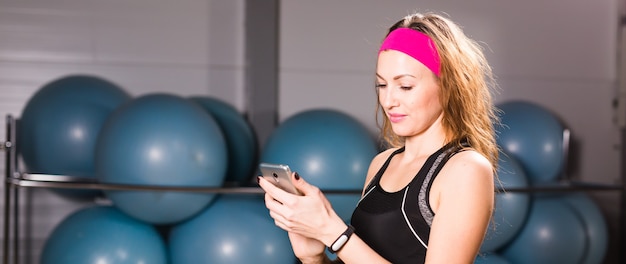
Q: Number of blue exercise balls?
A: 11